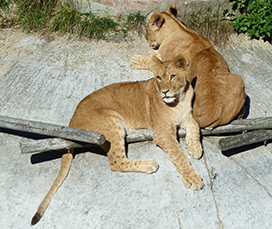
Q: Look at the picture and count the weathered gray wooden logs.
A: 3